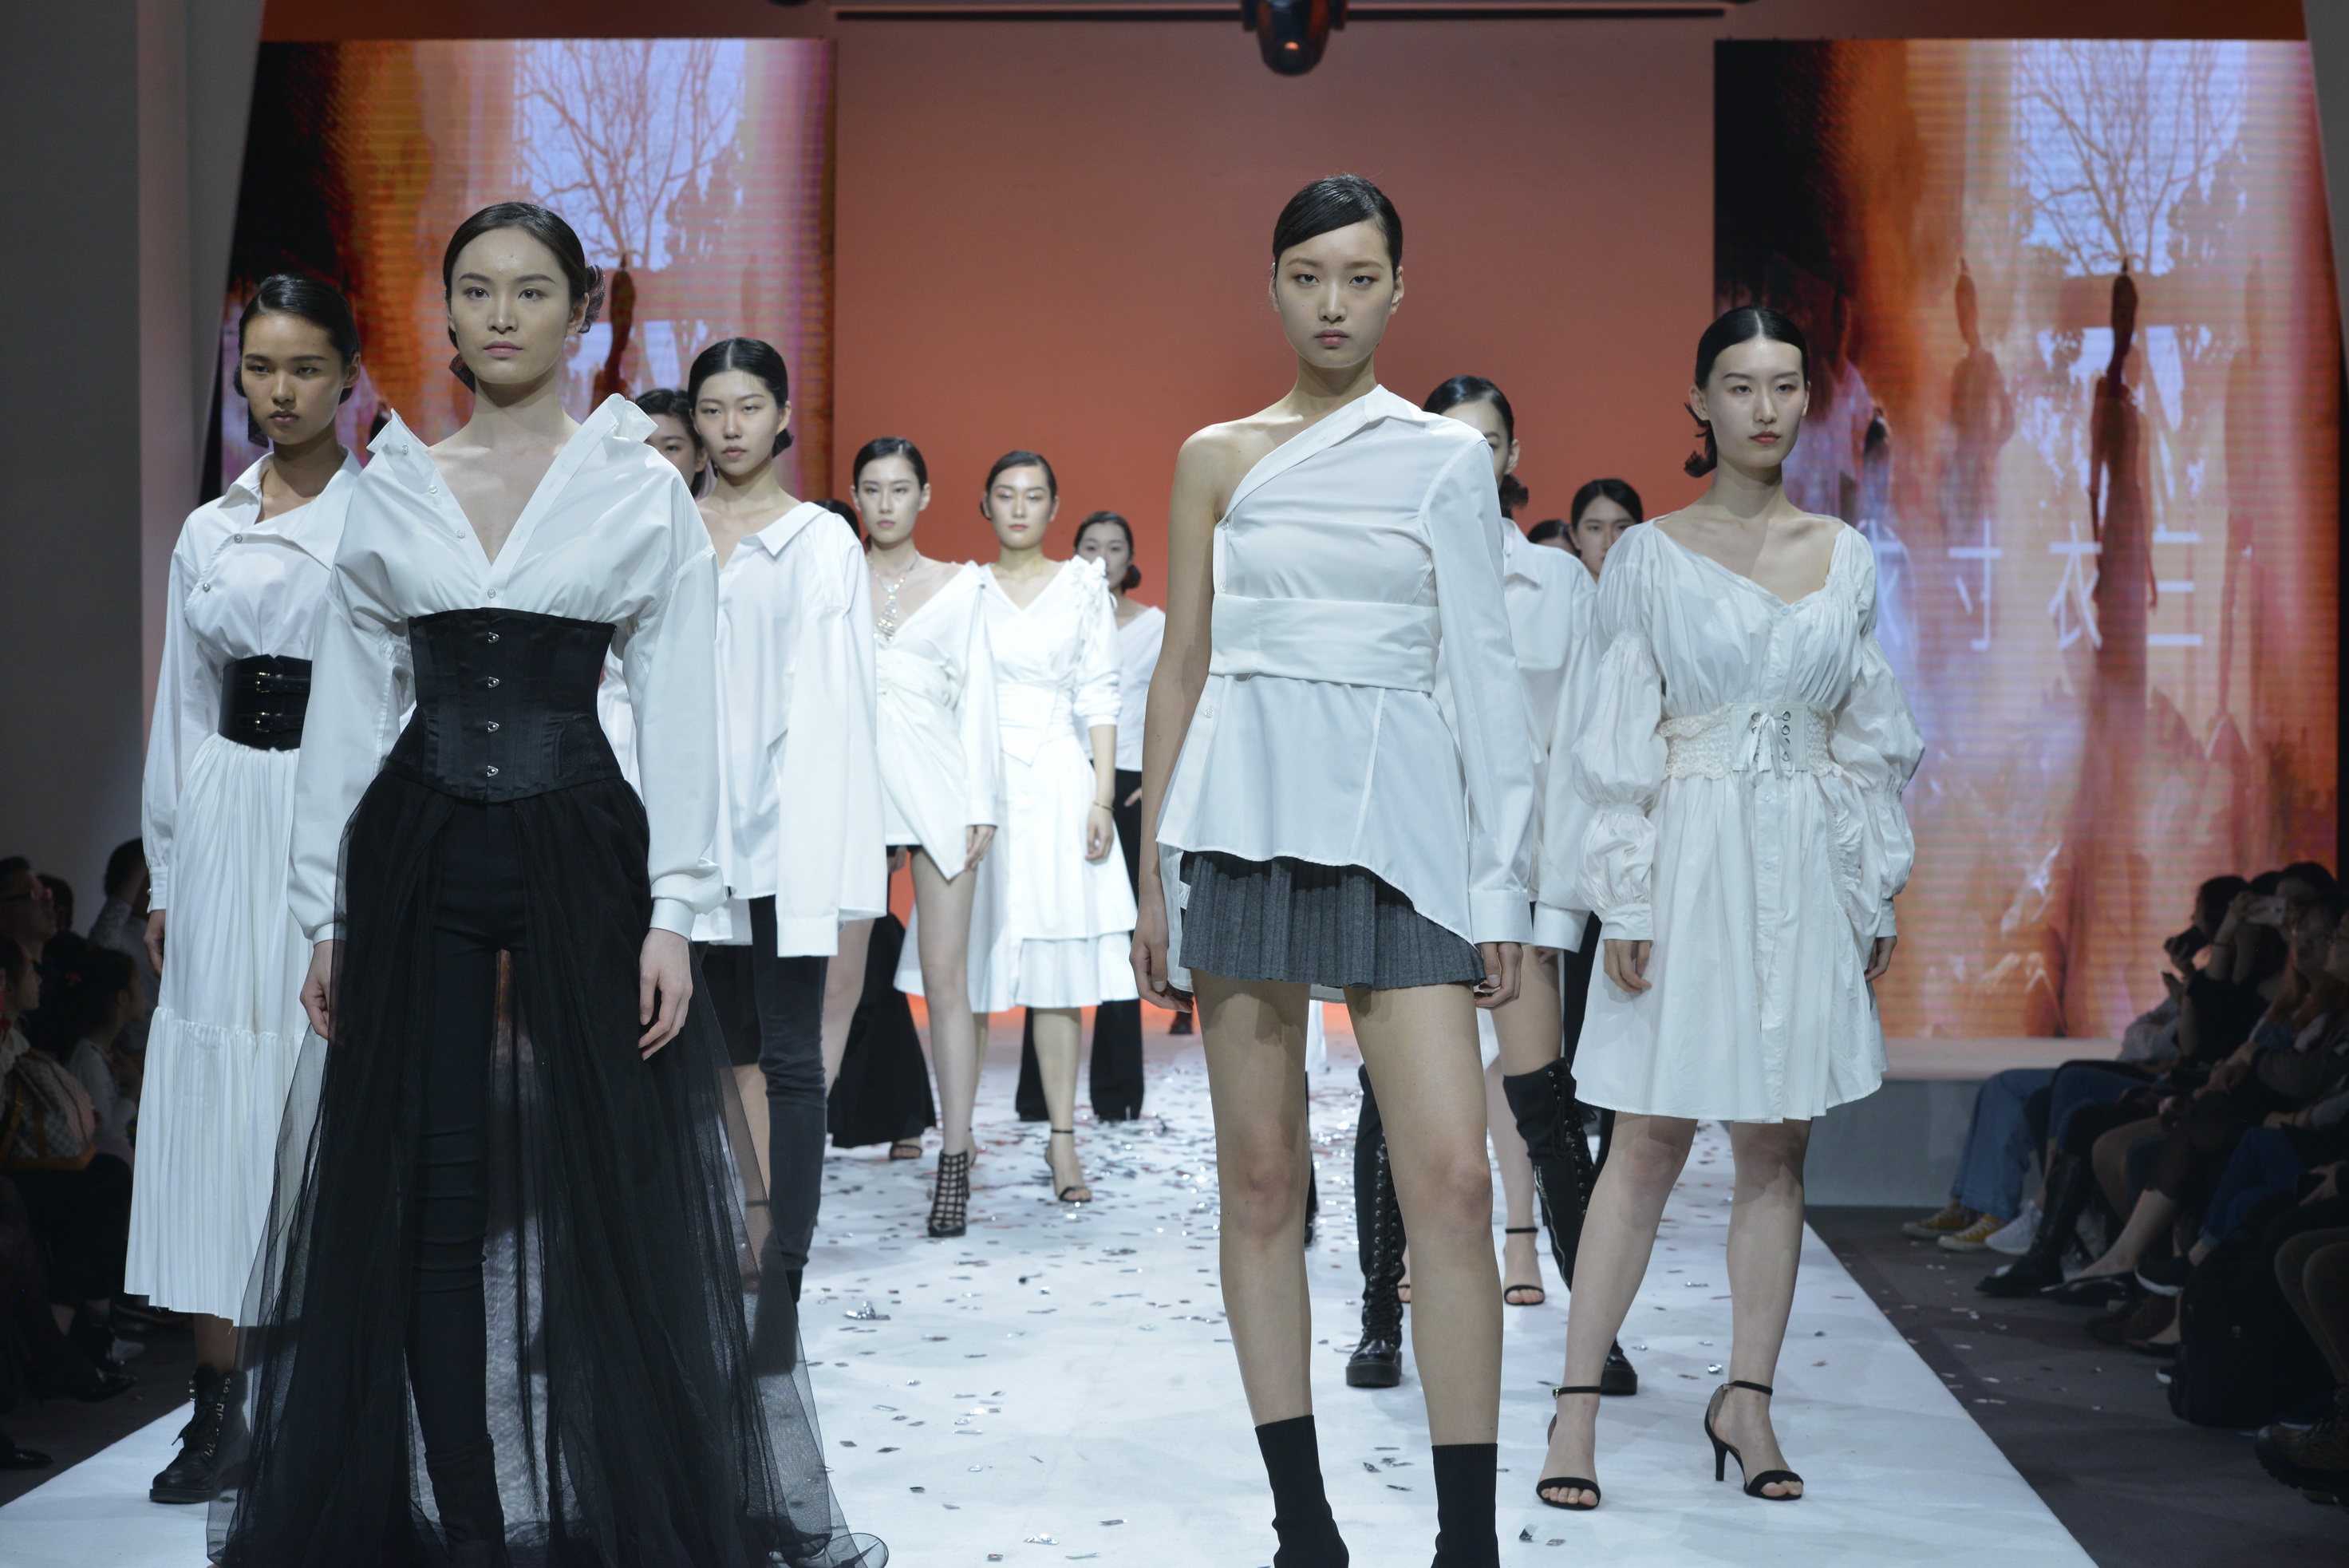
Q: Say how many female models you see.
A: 13